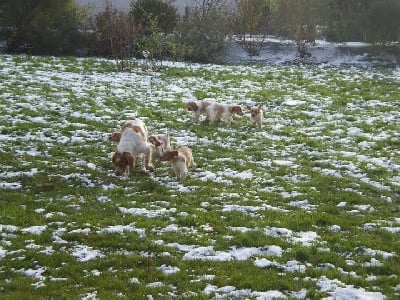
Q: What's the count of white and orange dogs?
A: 7